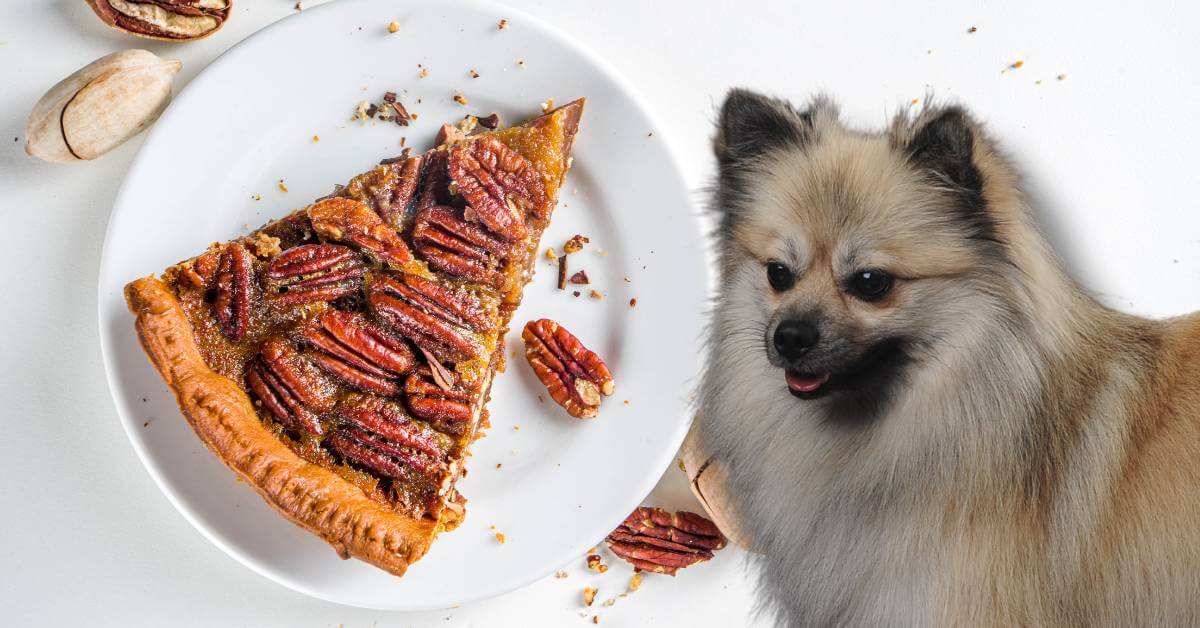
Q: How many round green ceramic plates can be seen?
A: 0